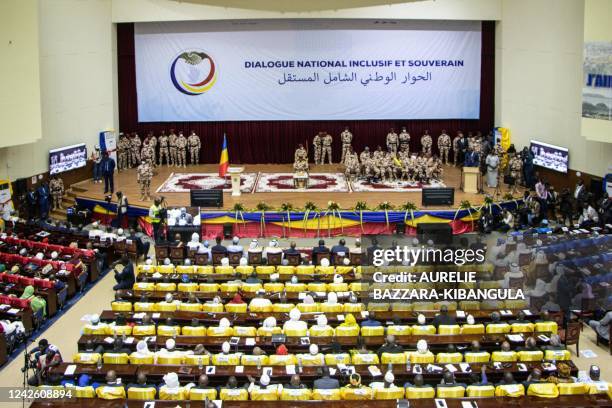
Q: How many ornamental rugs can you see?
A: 3